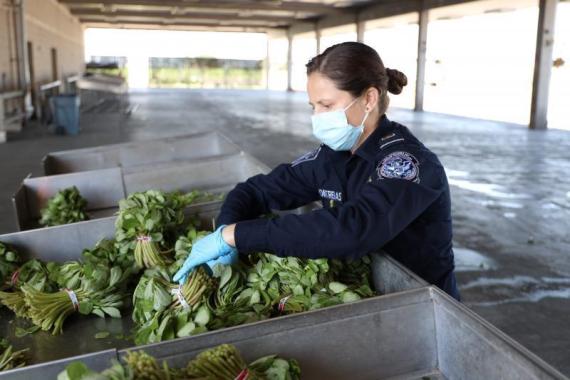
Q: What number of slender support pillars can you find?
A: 5